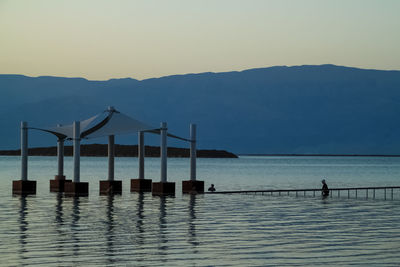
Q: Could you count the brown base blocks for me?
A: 7